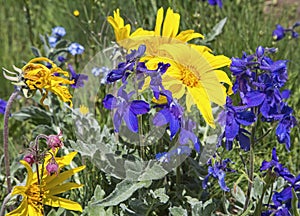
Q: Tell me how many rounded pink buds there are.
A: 3